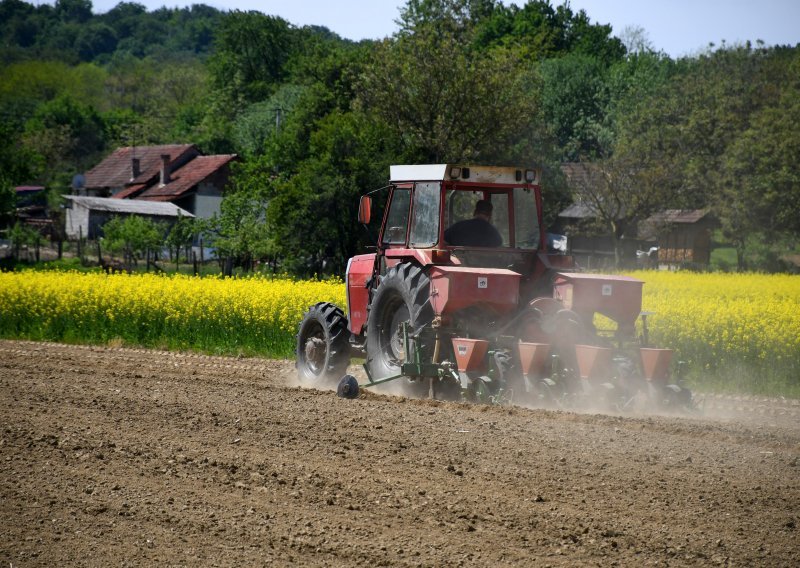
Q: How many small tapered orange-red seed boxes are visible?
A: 4